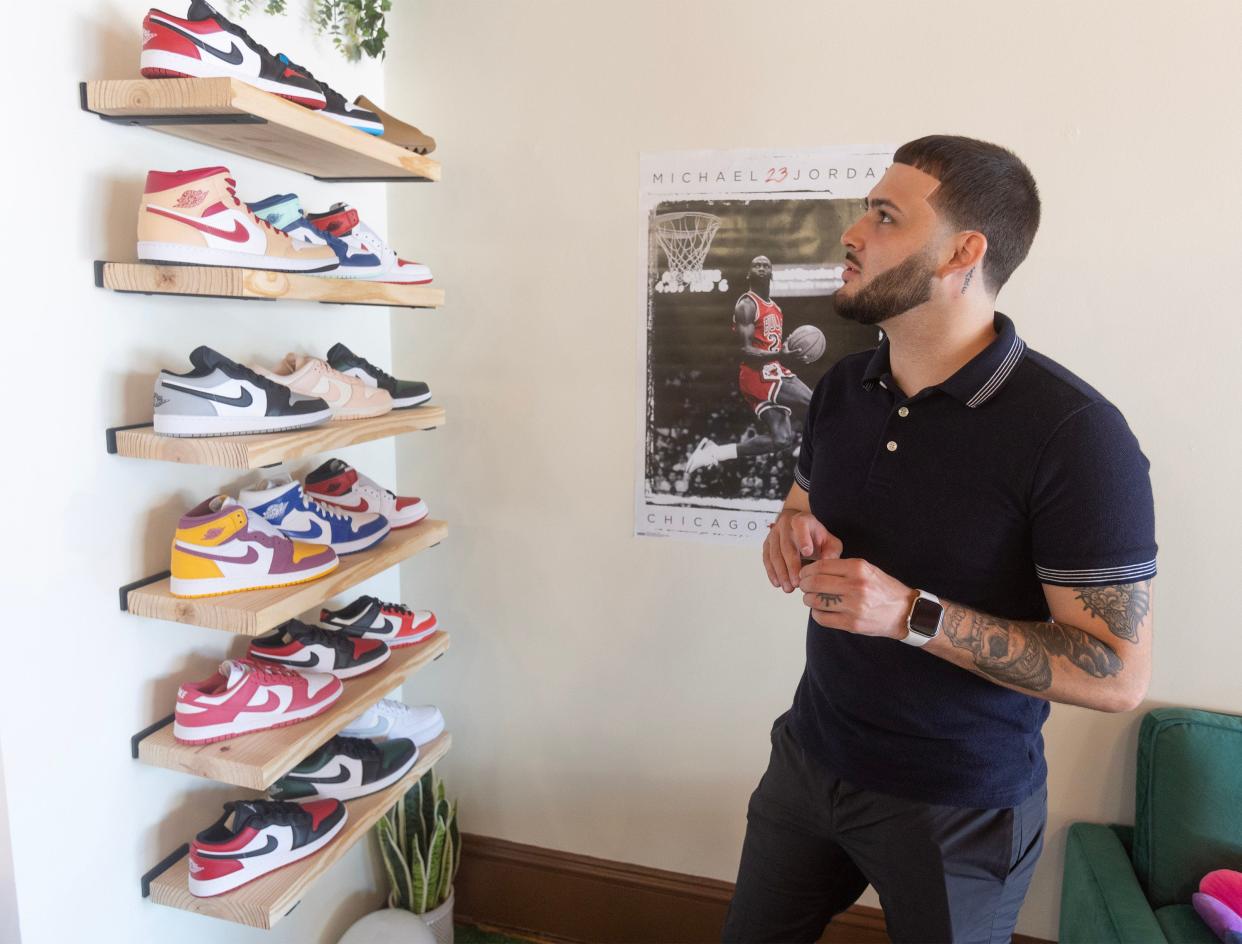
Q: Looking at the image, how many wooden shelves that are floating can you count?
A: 6